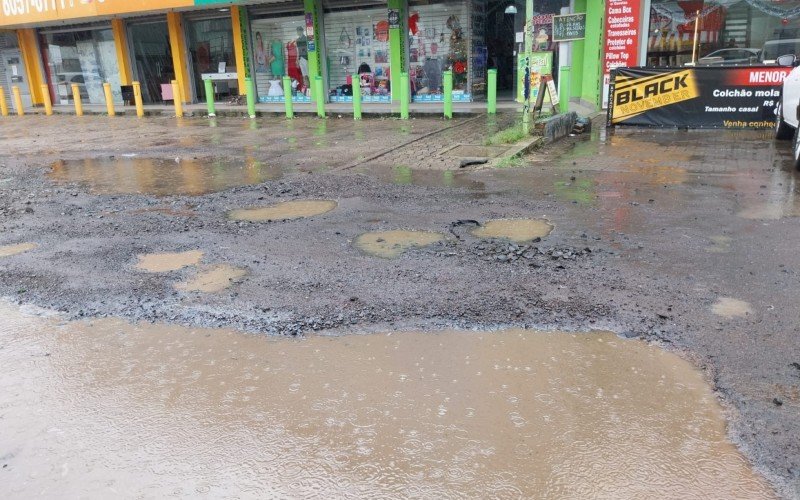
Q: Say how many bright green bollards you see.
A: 9